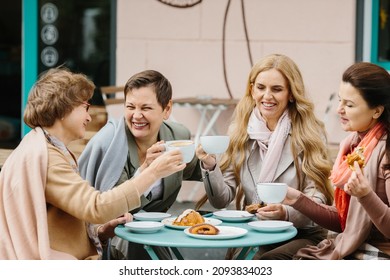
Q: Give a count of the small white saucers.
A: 4